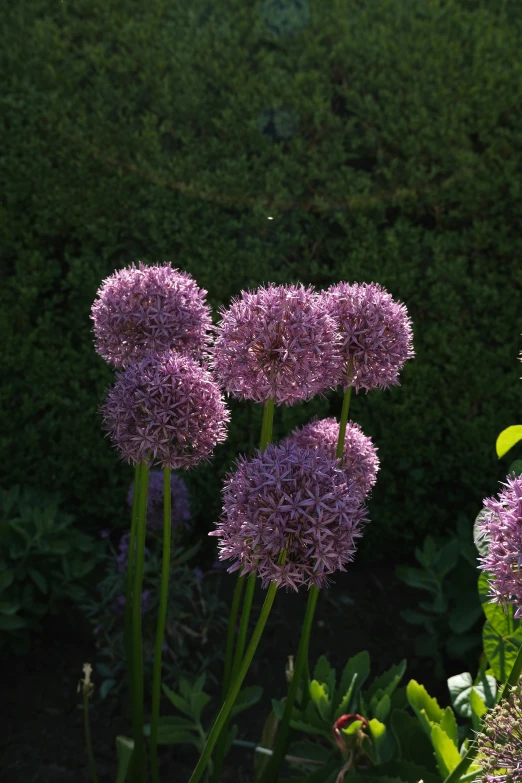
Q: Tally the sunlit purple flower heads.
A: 7